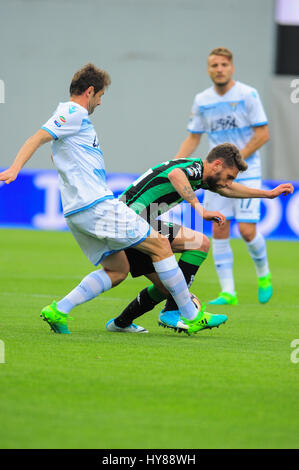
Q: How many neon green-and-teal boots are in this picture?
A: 4